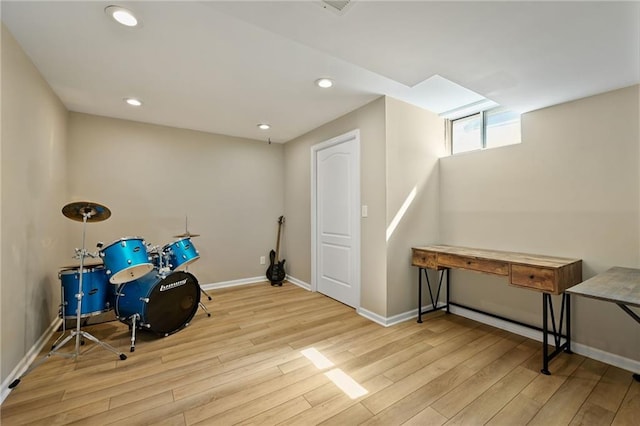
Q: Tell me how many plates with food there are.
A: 0